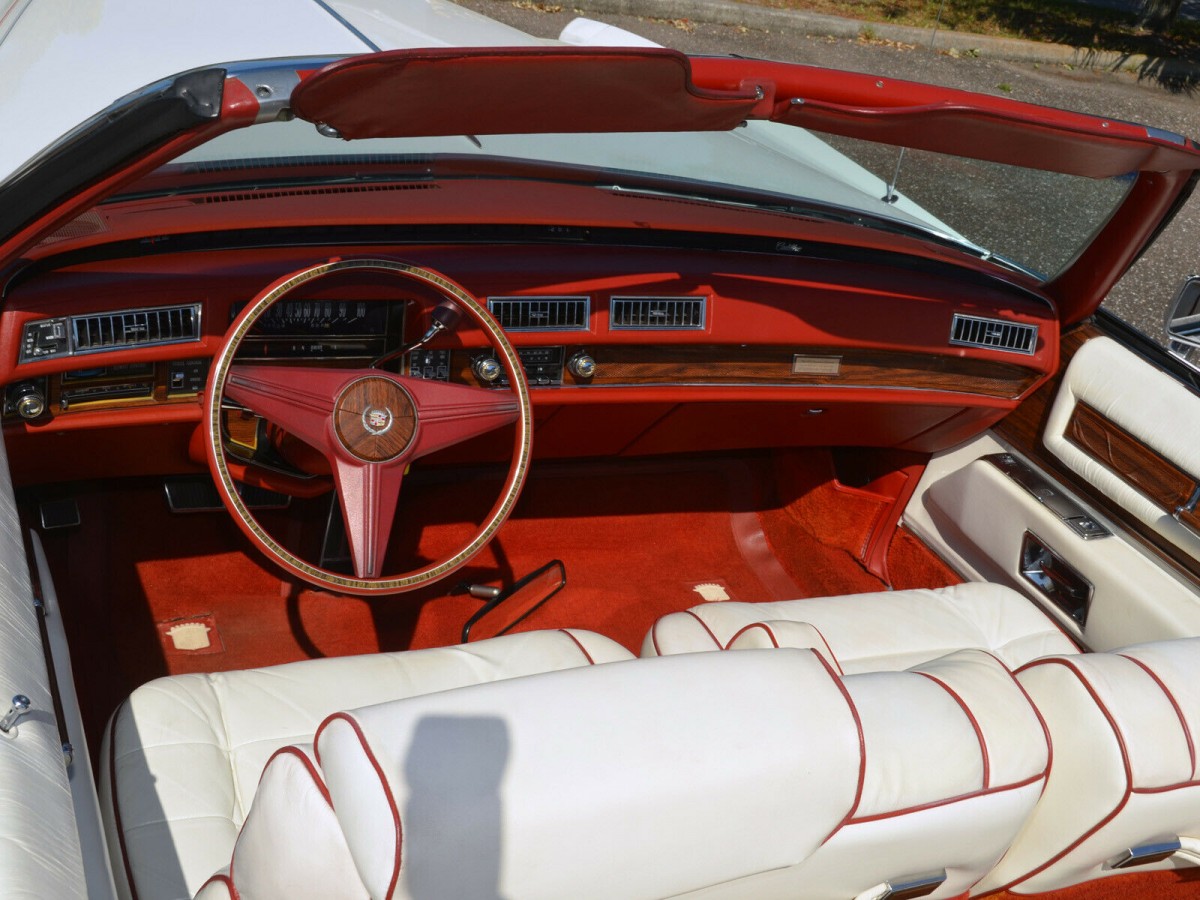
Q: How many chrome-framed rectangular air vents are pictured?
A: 4